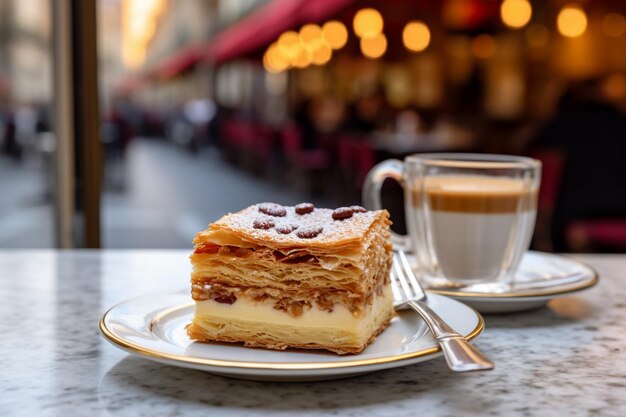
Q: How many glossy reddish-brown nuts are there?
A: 7